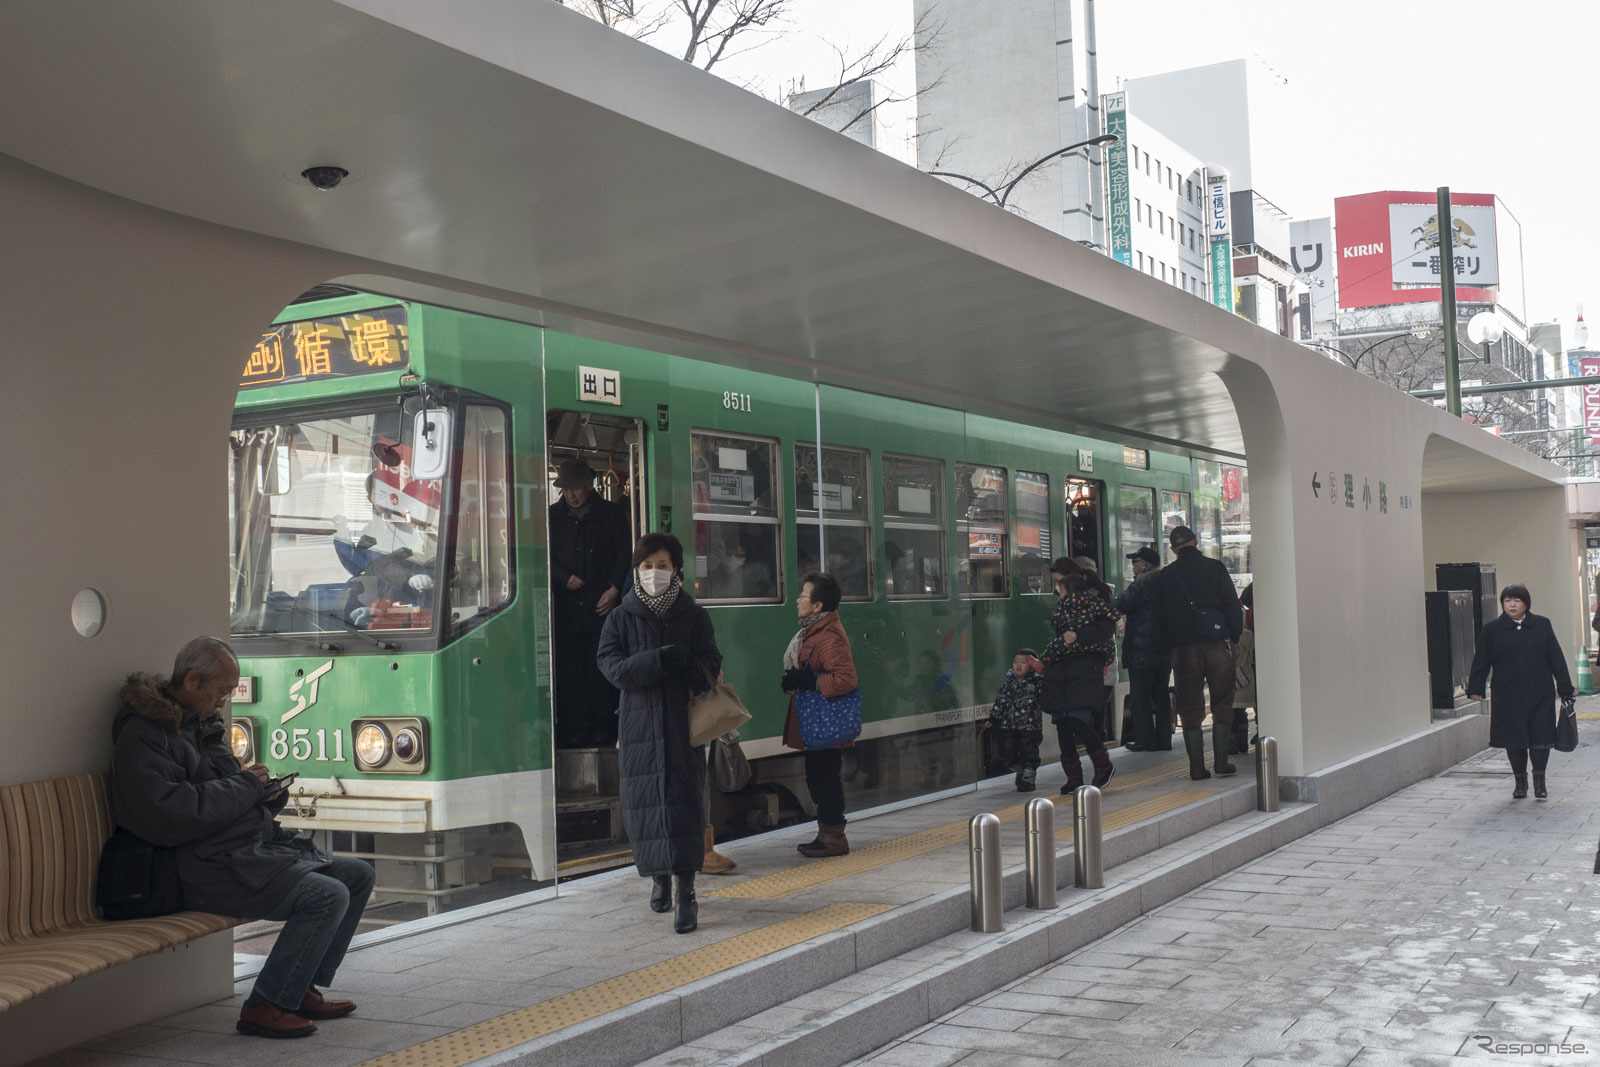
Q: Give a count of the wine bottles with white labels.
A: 0